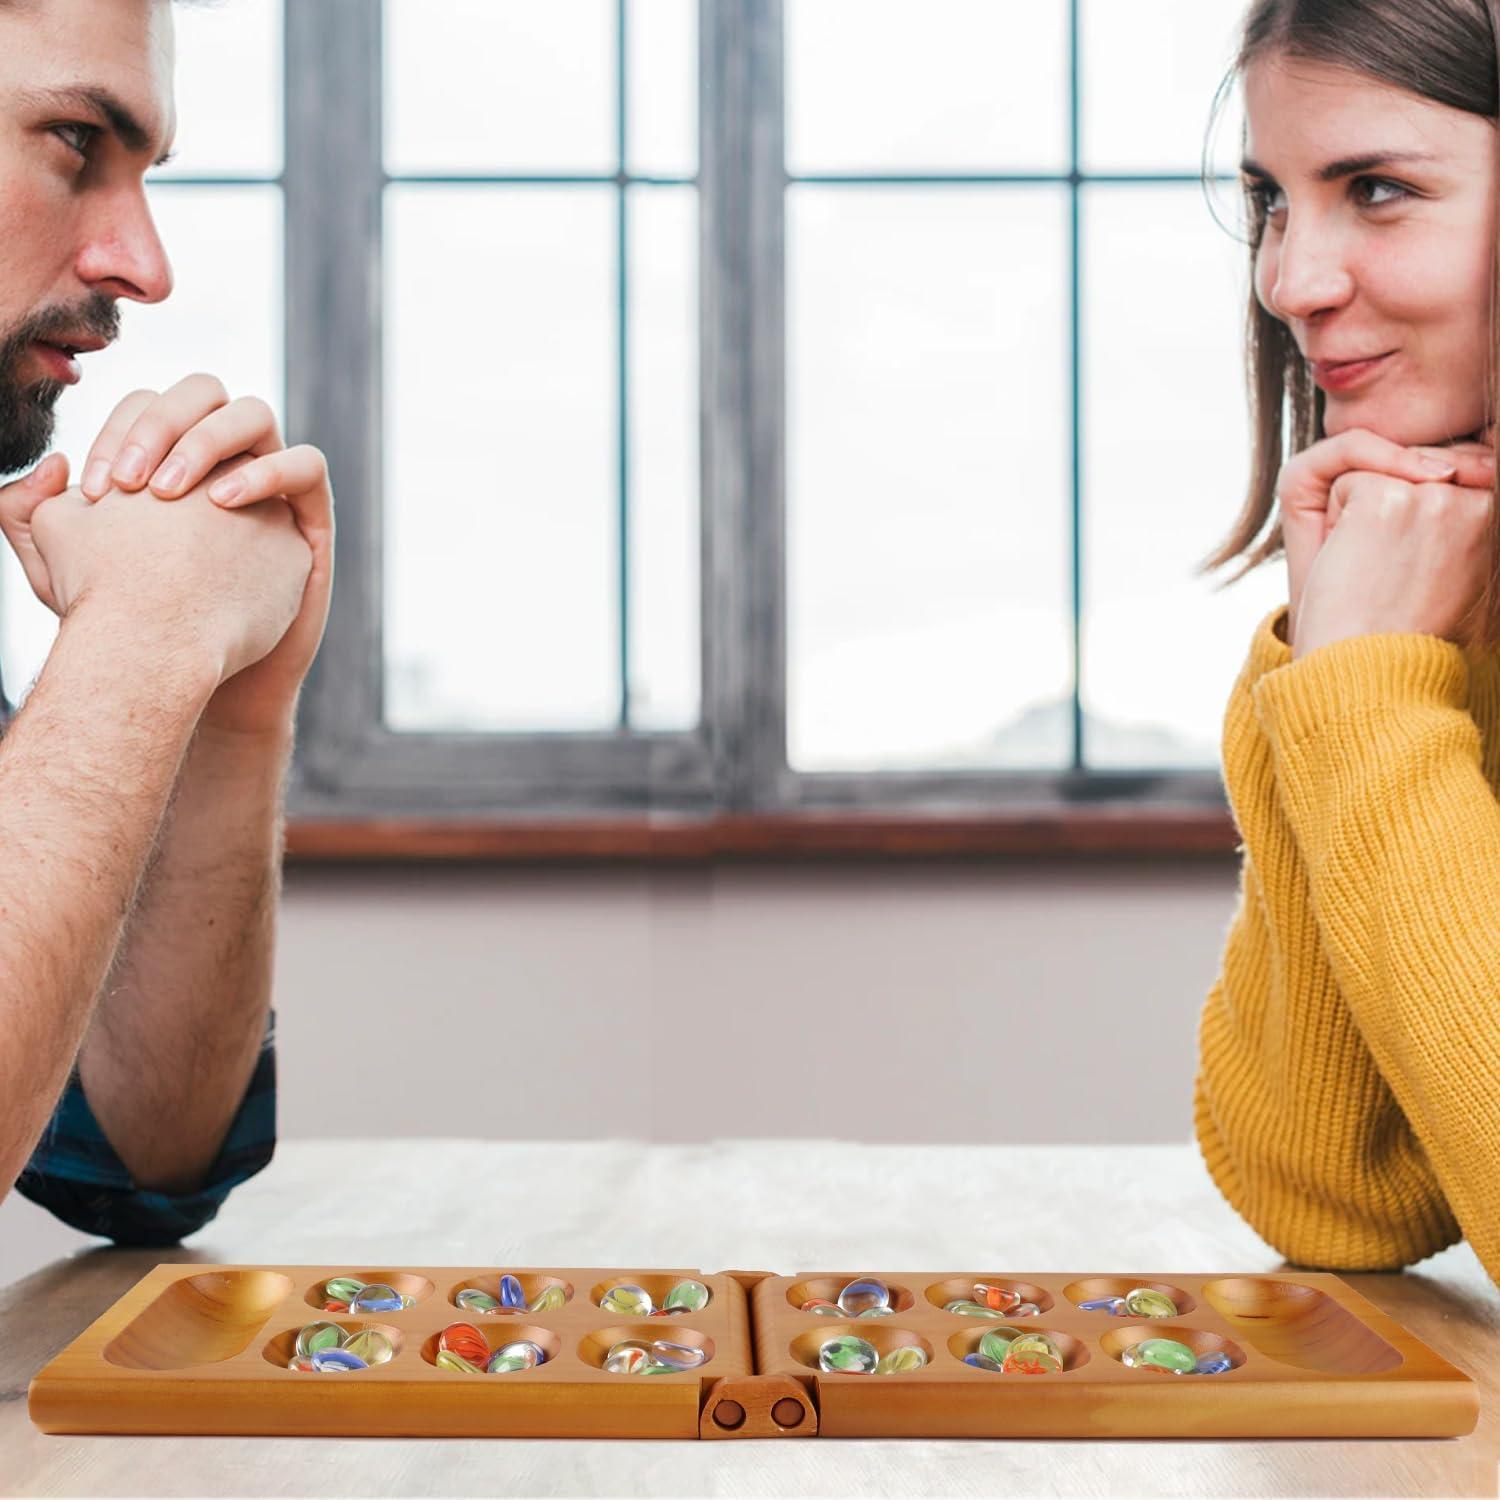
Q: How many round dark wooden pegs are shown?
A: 2